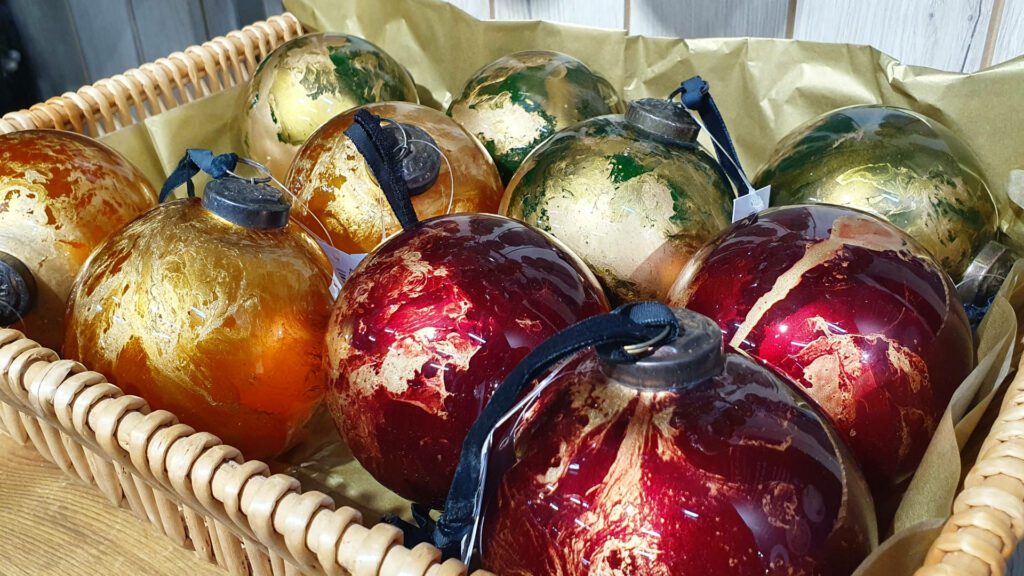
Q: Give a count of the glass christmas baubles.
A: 10